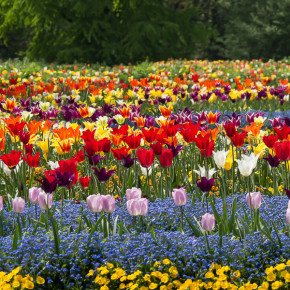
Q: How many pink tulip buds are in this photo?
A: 13